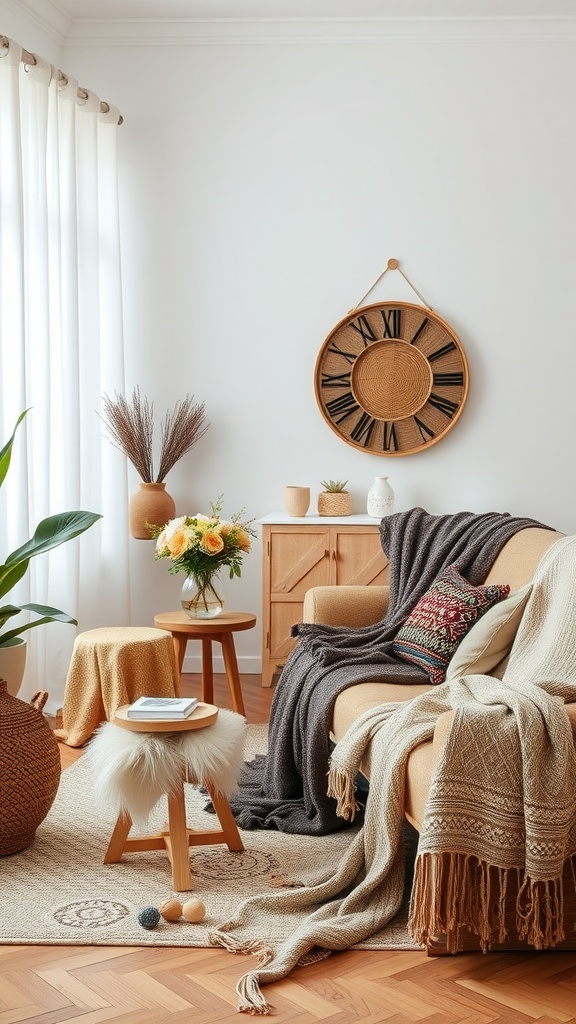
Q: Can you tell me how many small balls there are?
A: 3